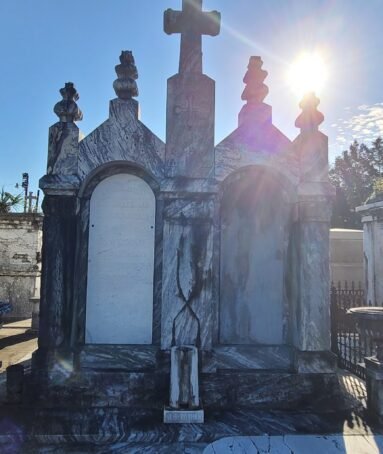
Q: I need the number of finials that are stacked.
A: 4